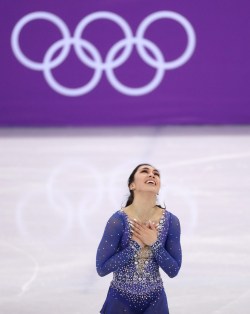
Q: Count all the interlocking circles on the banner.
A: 5